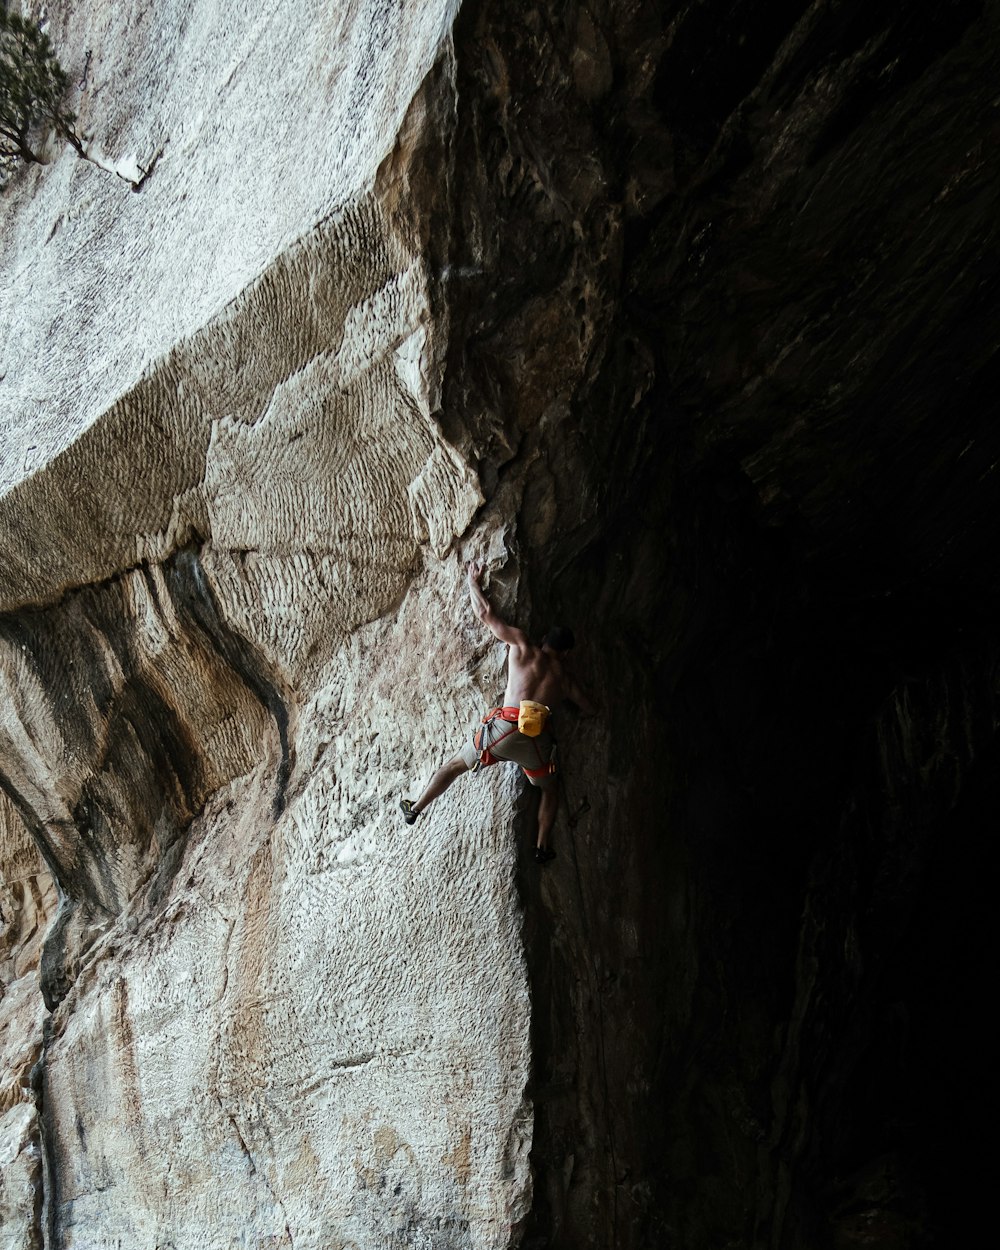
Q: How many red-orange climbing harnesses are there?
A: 1